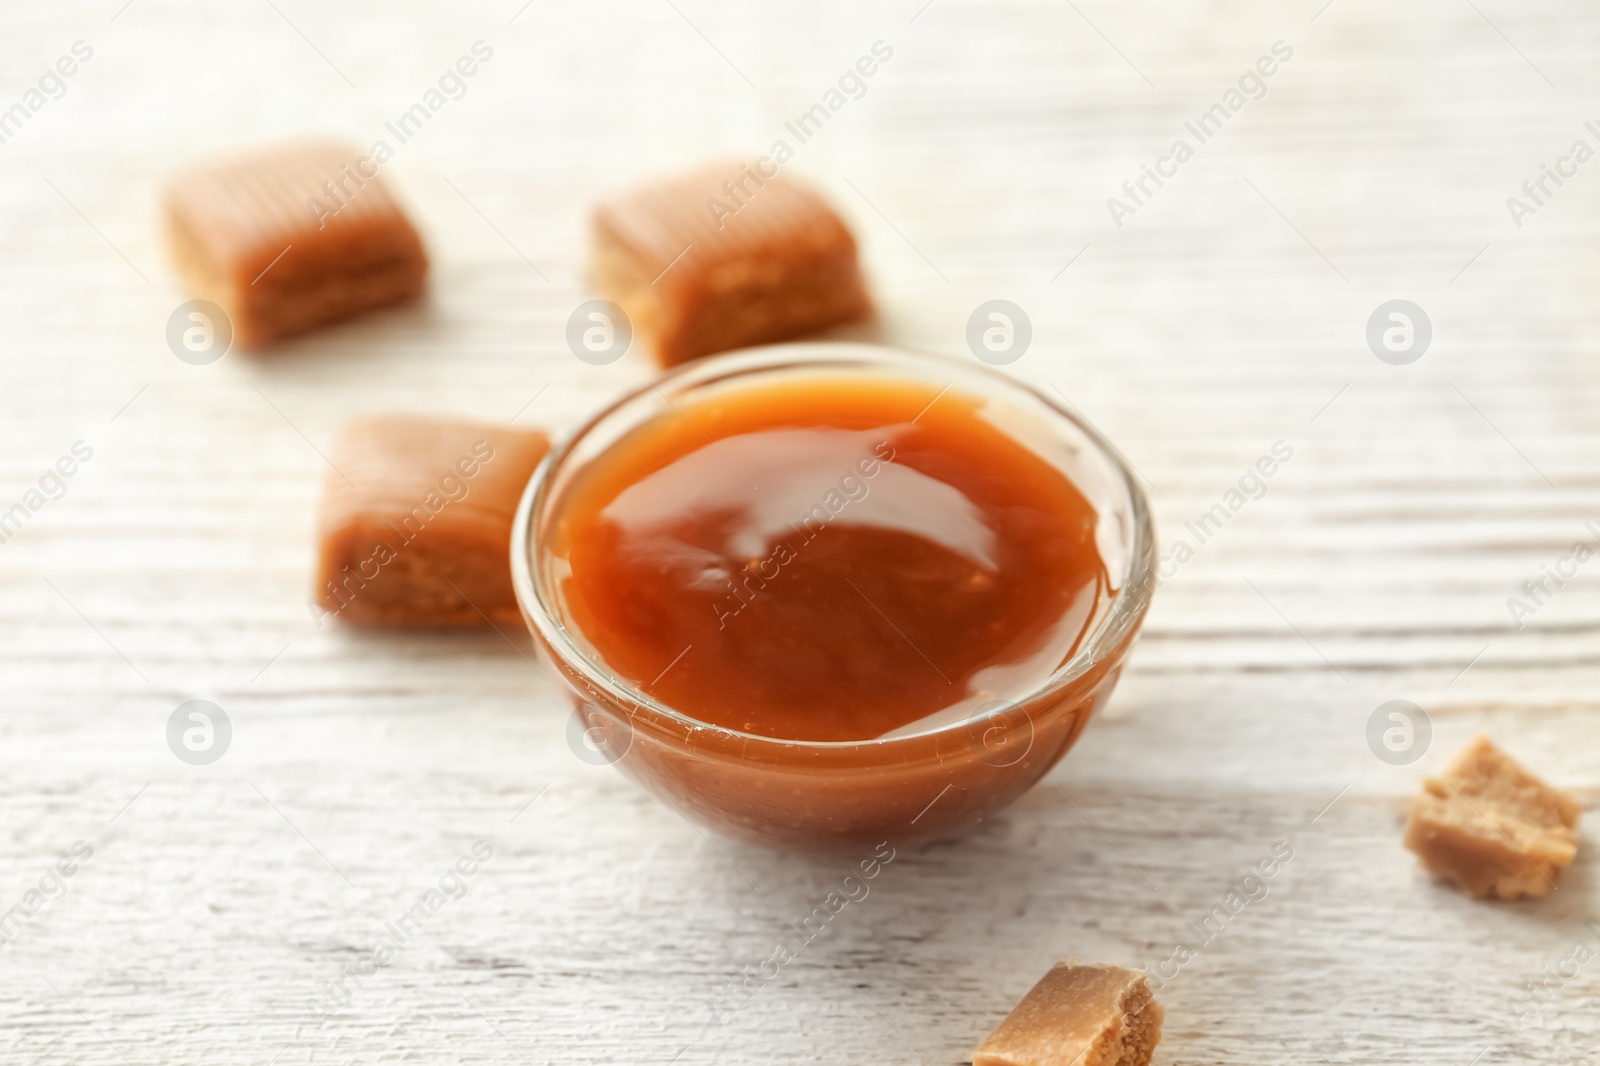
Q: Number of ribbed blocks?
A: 3